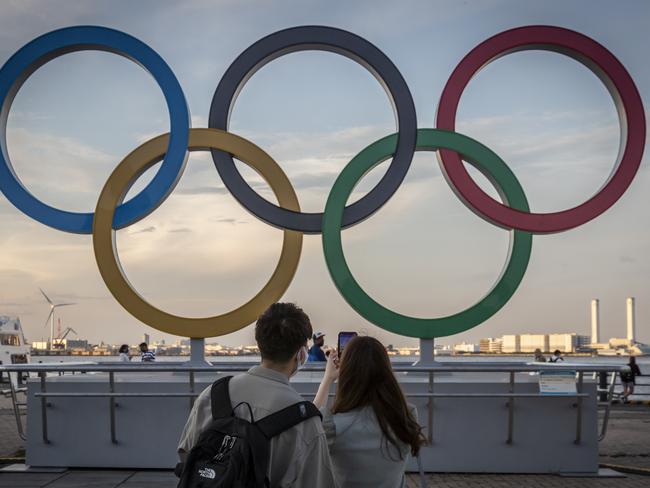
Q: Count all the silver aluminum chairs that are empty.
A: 0